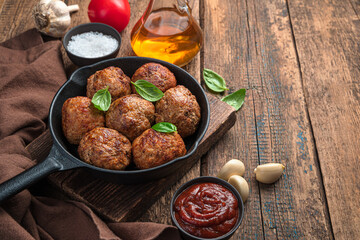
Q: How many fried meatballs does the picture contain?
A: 7